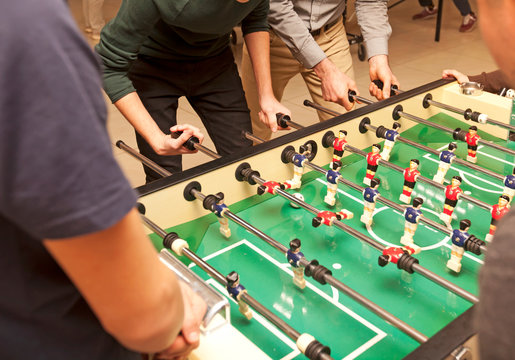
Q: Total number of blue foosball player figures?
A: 11